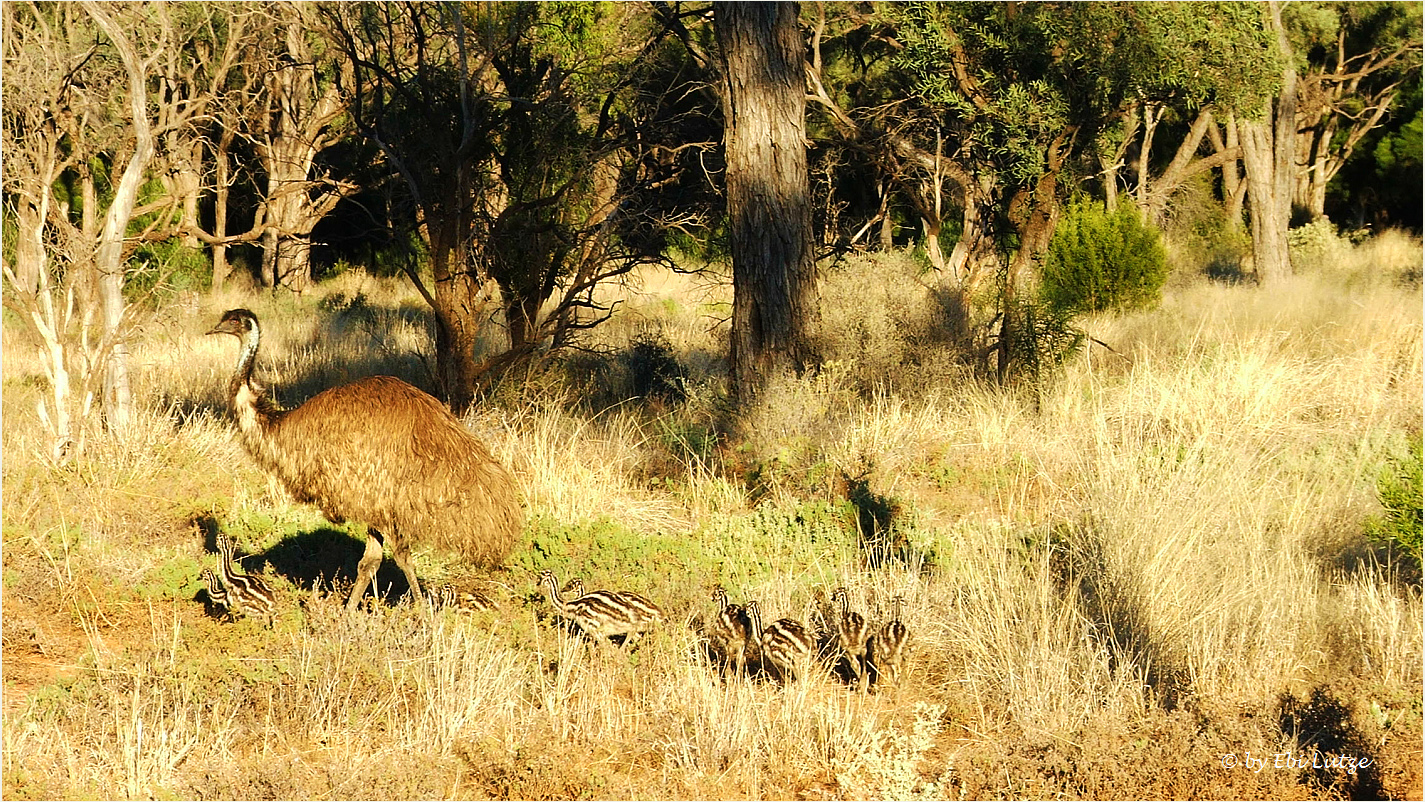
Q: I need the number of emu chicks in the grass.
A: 9